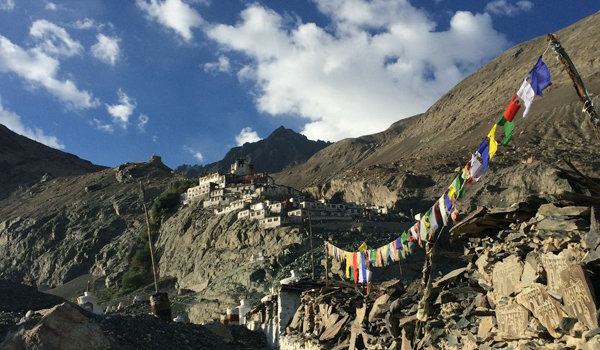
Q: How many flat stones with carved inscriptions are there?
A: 5